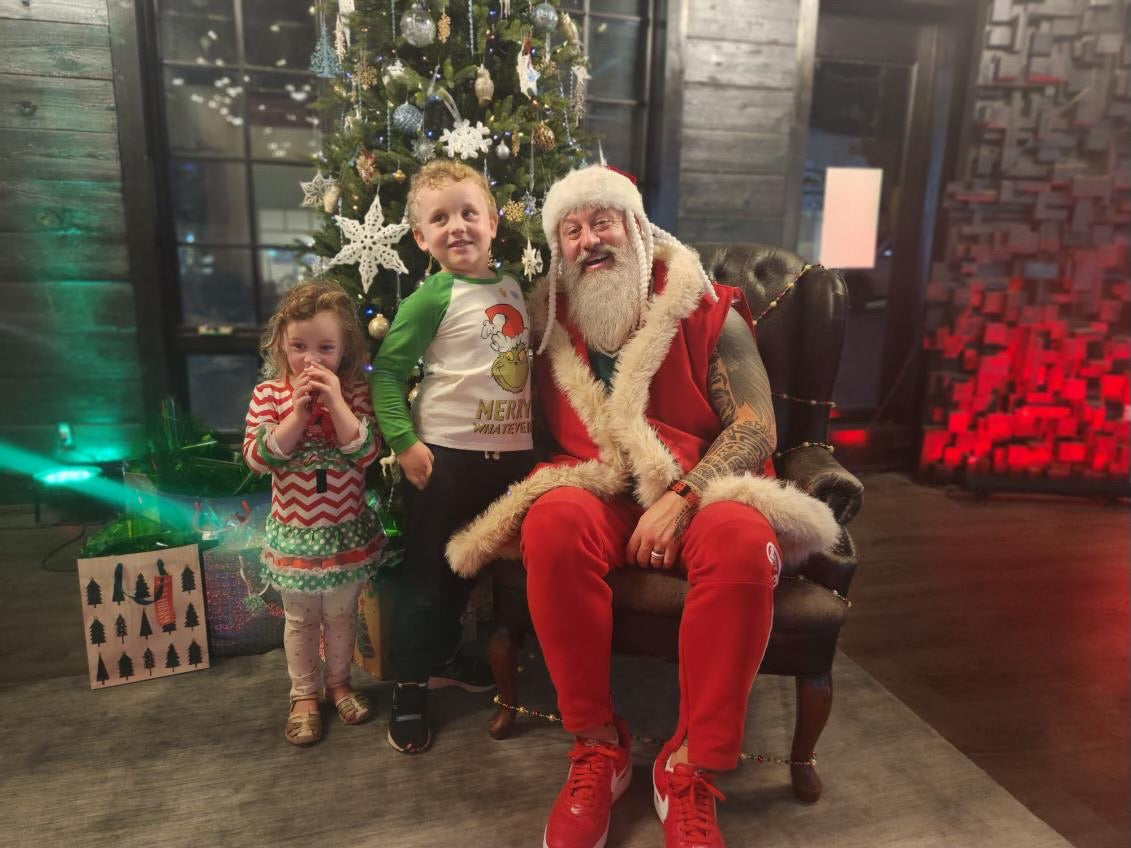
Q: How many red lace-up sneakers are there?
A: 2